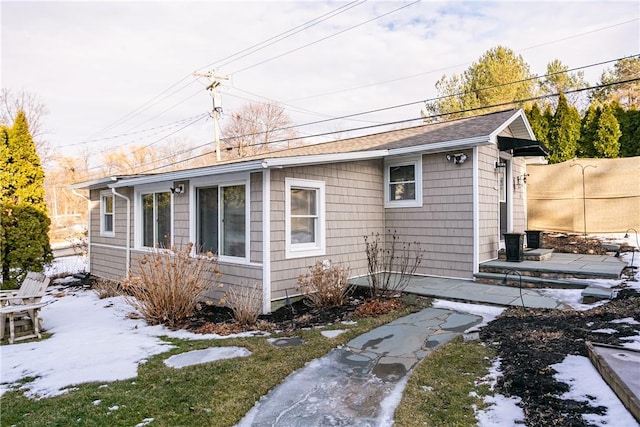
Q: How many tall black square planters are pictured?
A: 2